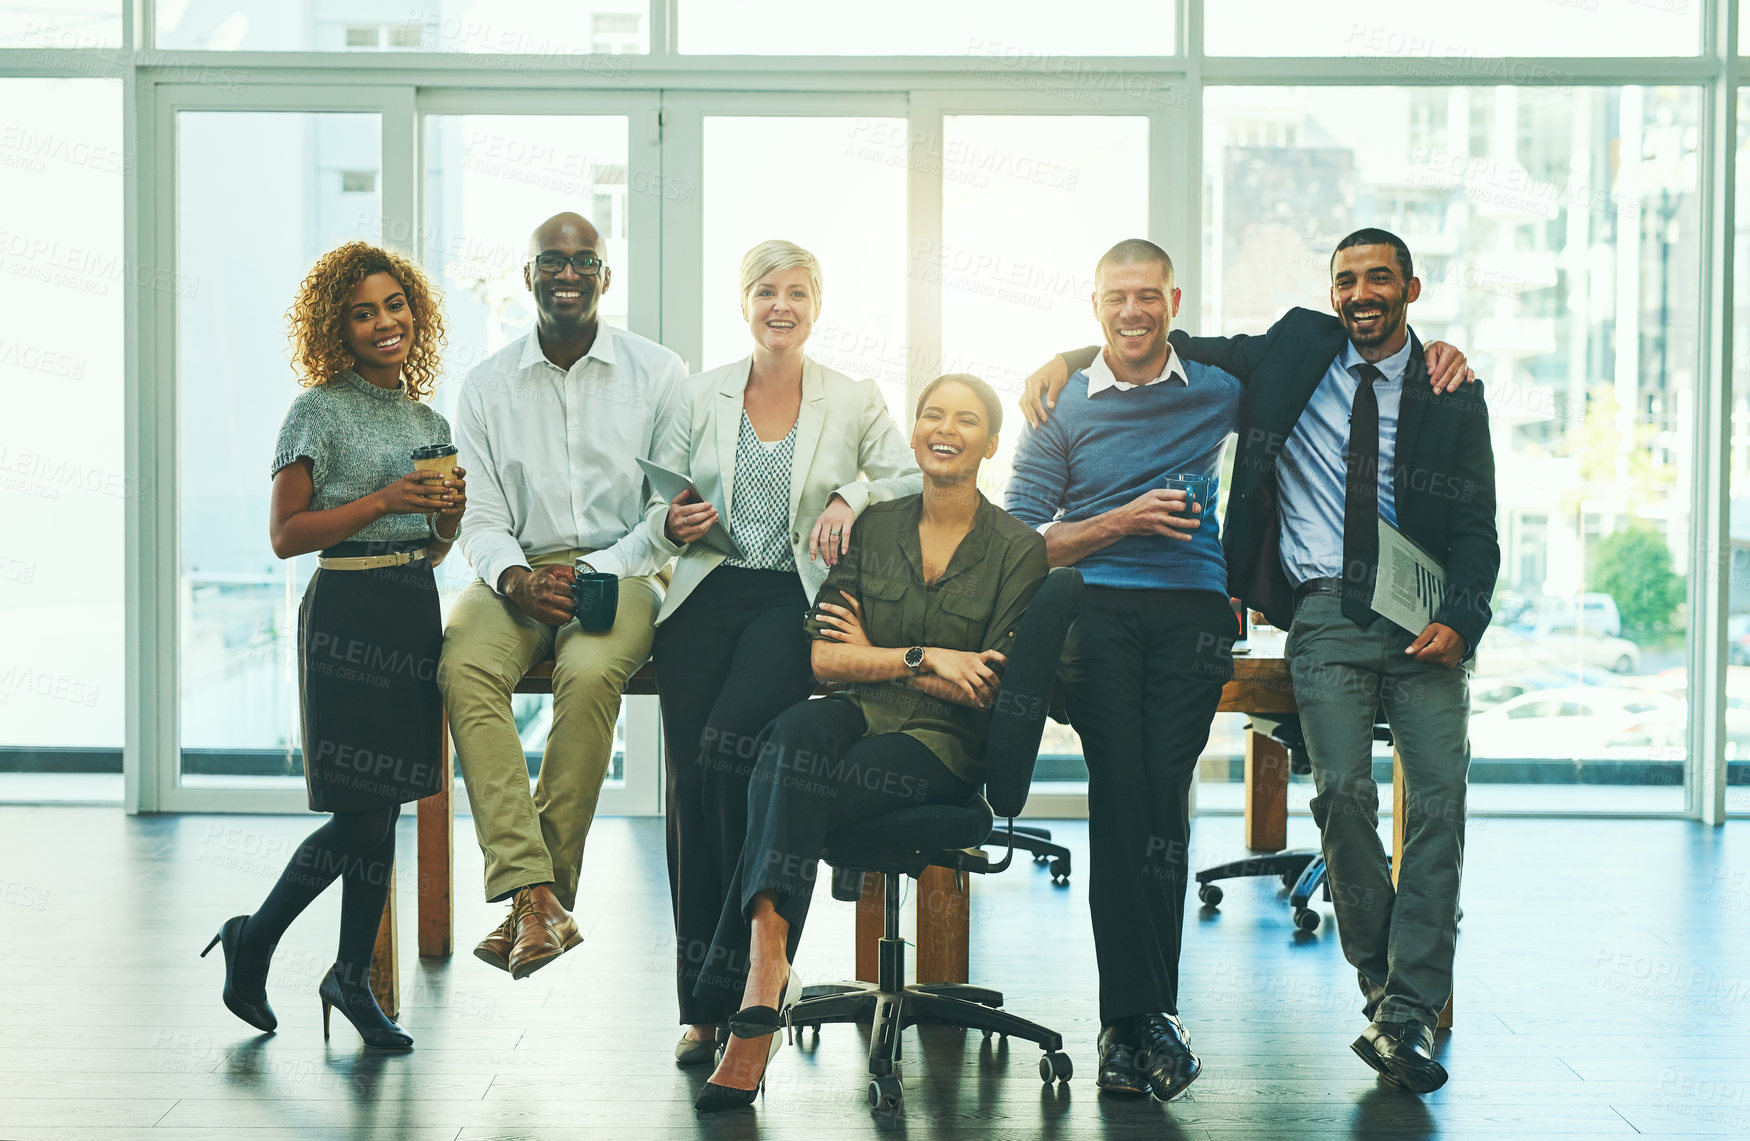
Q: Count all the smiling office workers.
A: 6